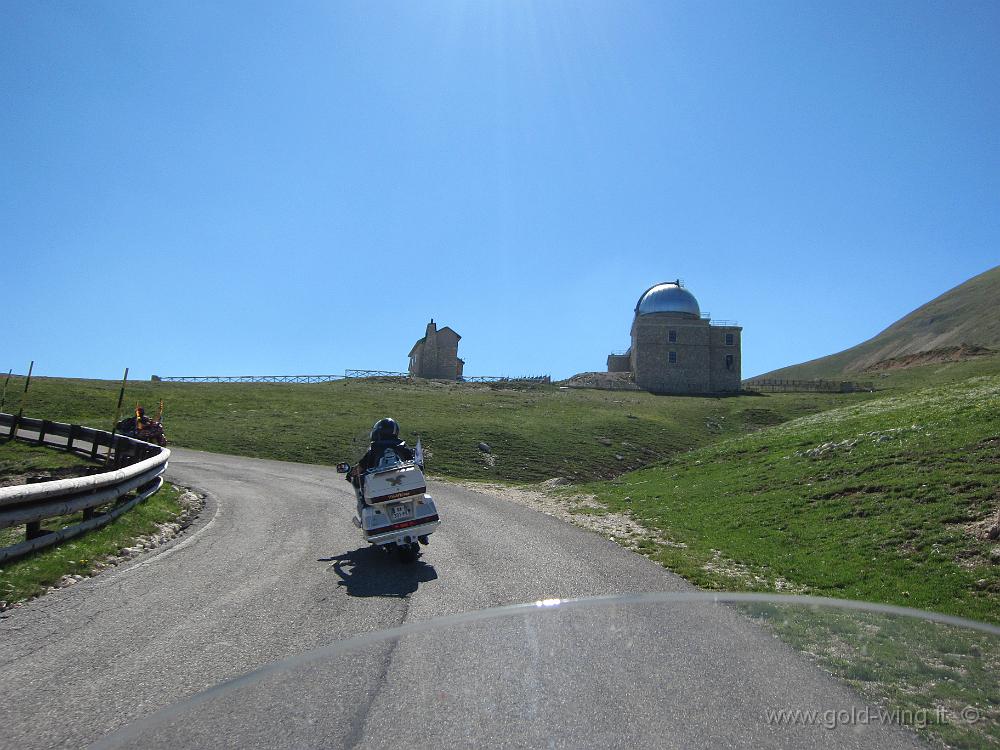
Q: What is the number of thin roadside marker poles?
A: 3